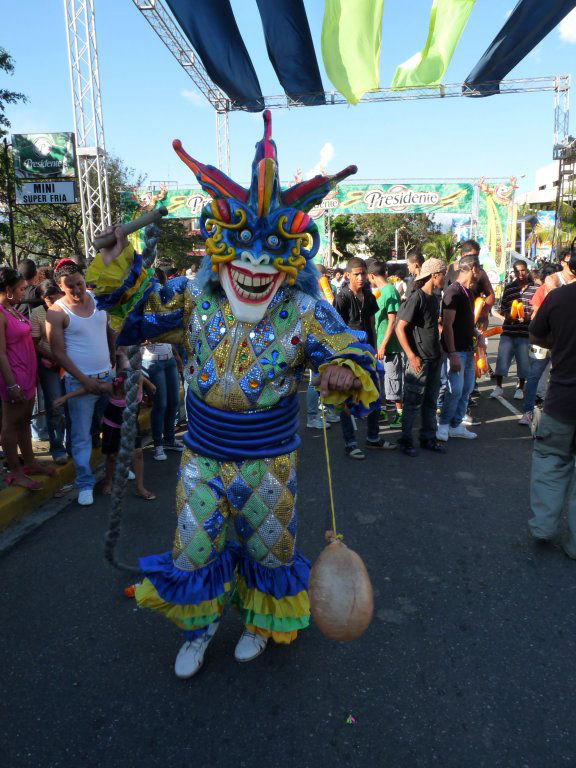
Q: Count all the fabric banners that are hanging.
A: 5